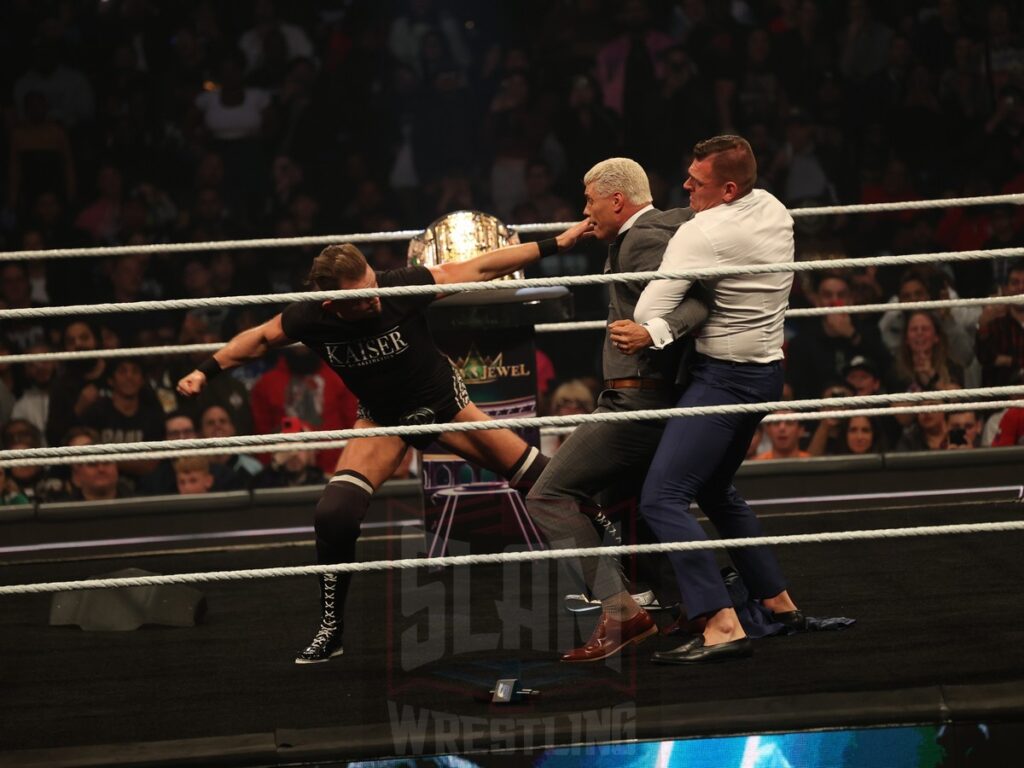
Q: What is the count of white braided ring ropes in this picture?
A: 6